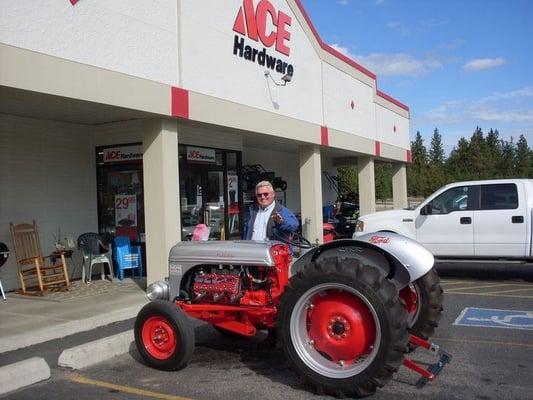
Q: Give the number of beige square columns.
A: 4